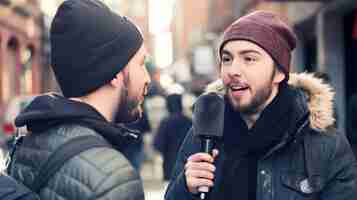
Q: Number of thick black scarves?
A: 1